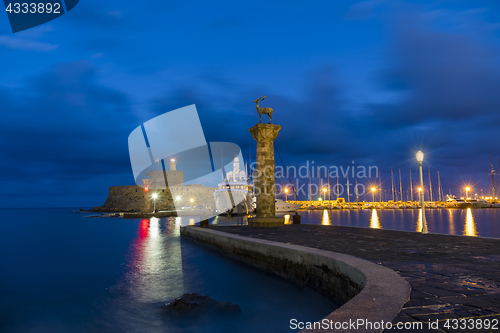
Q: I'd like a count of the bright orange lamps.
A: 5